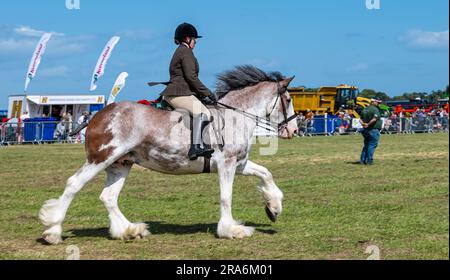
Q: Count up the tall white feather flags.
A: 3